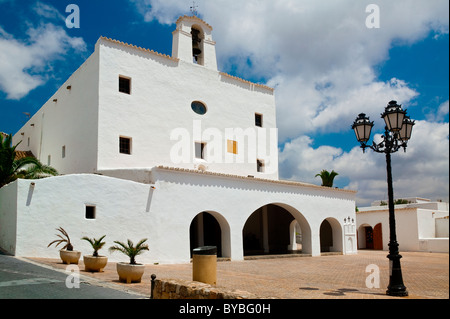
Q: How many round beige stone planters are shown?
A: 3